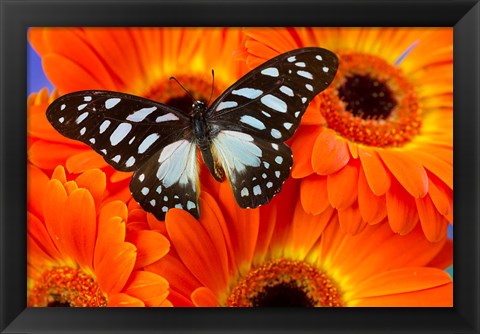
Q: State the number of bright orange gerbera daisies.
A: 4